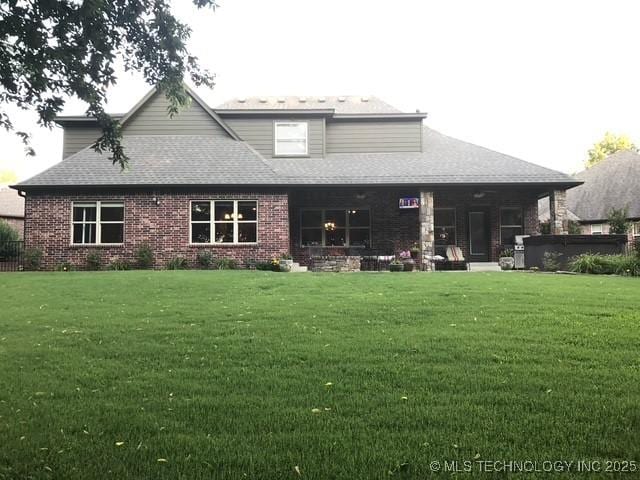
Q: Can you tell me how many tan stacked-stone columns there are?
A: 2